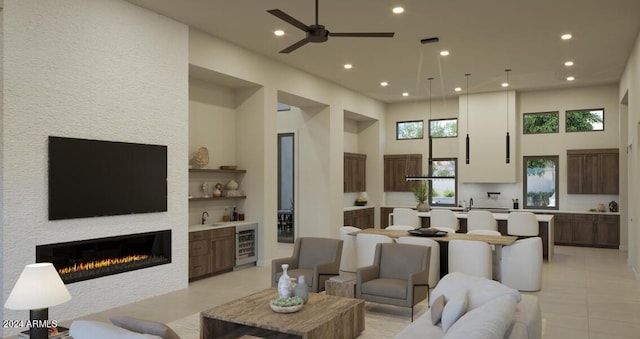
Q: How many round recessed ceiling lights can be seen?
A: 11